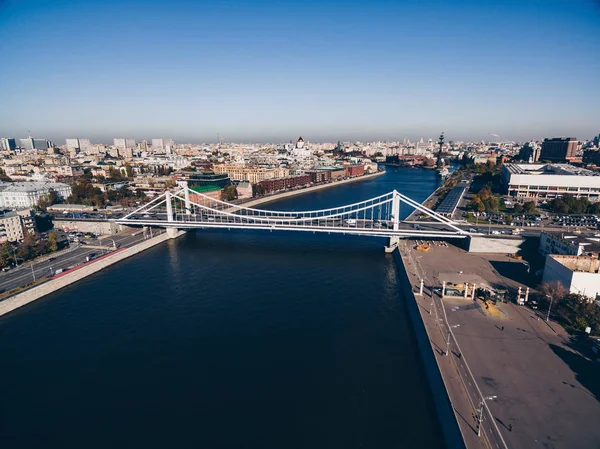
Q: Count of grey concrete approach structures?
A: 2